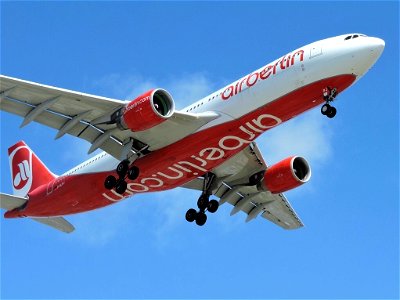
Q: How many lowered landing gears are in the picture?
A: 3